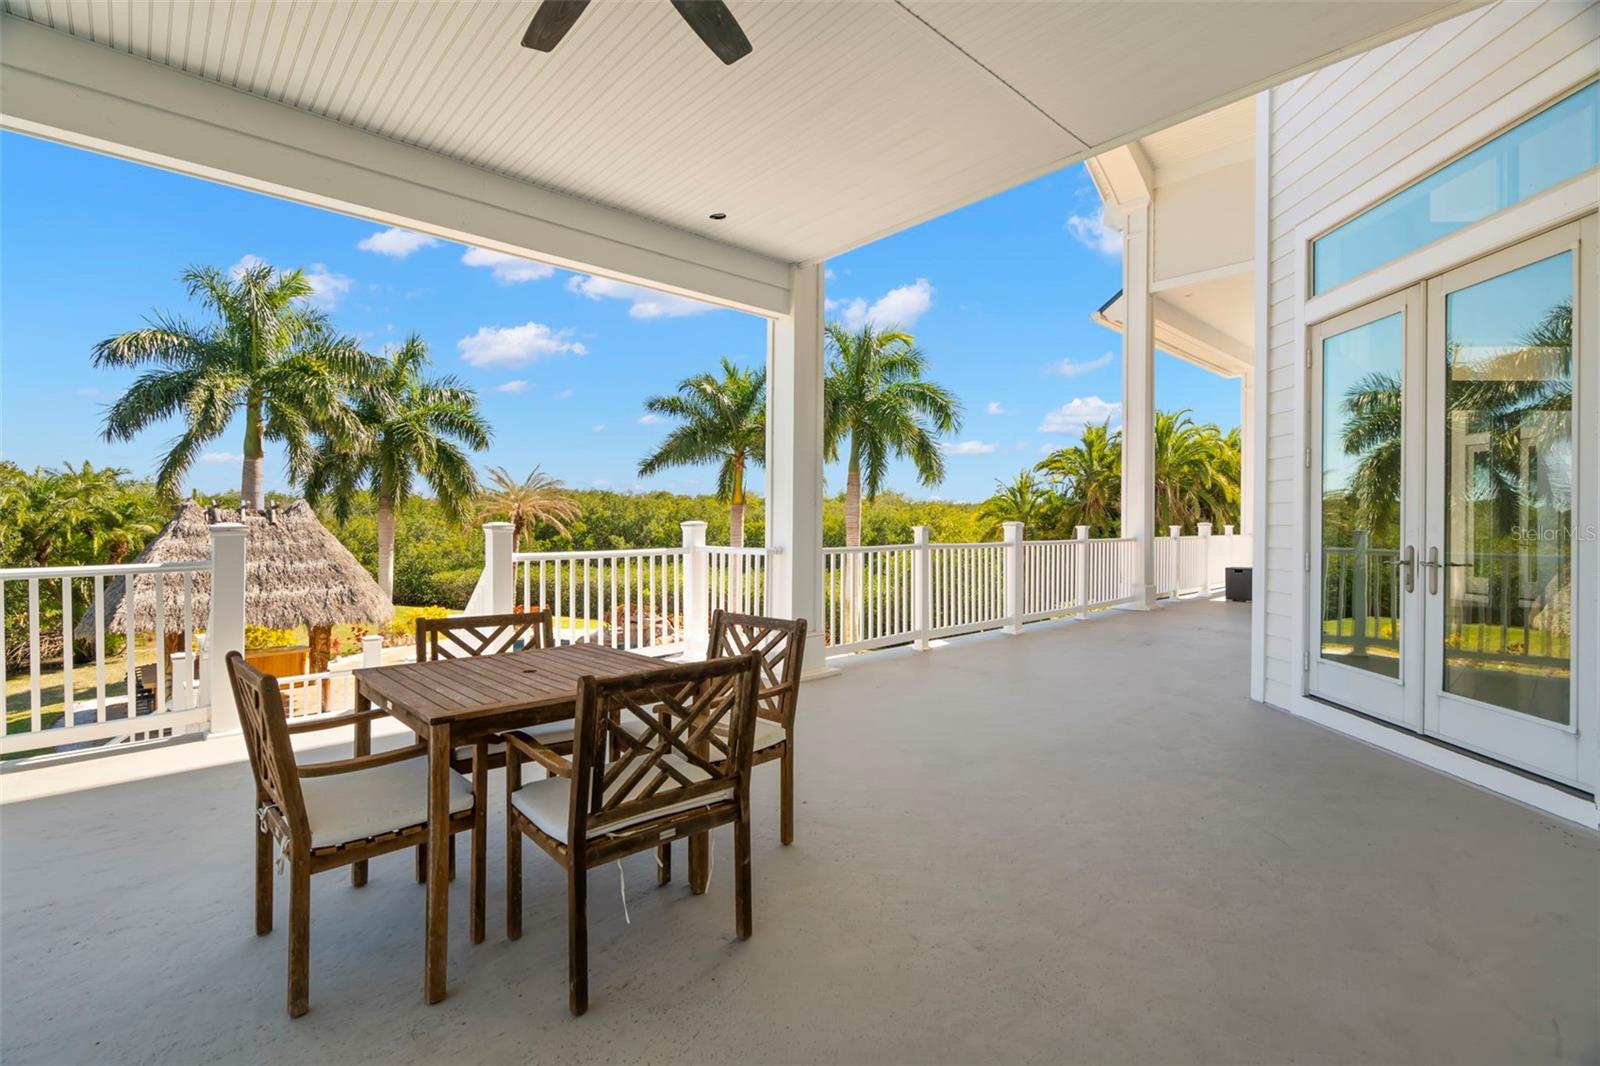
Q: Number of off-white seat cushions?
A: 4